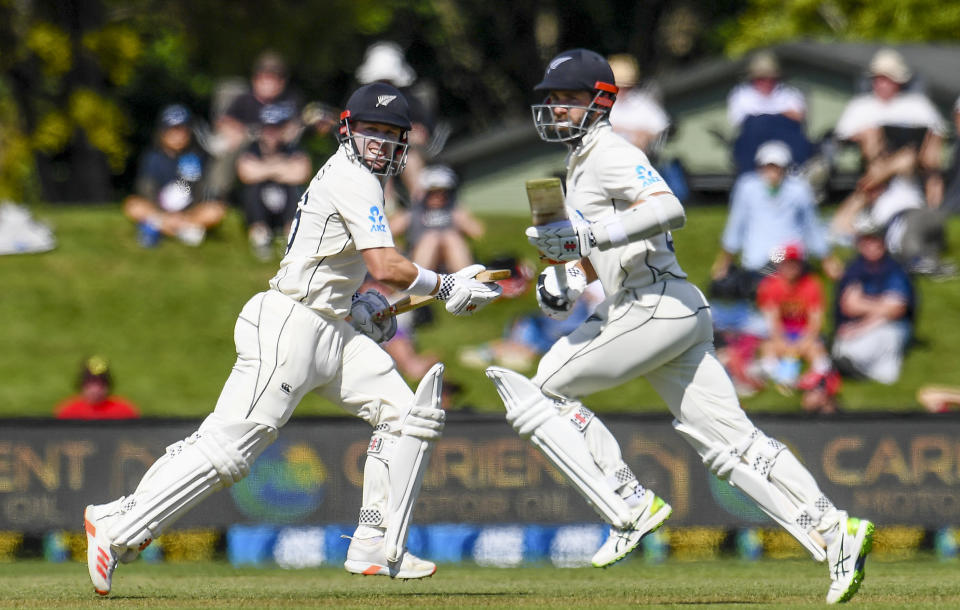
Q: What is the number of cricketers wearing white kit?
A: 2